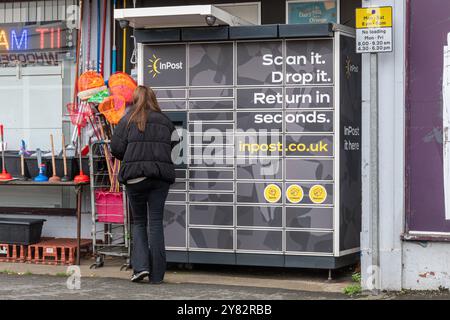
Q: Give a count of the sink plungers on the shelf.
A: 6